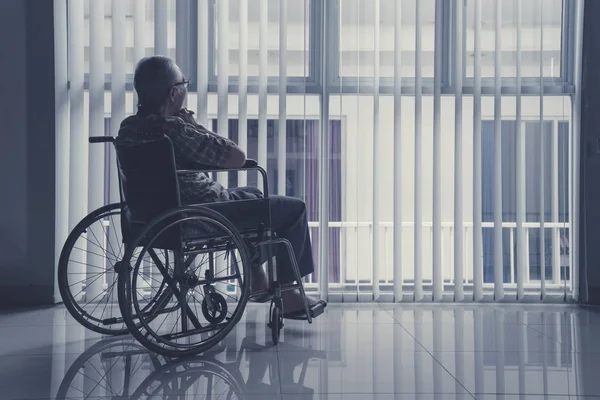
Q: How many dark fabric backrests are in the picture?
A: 1